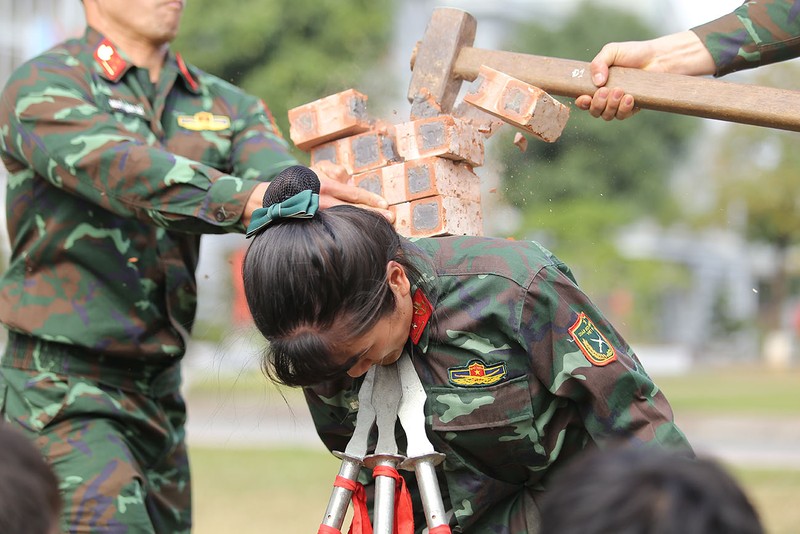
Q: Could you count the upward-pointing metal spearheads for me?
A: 3